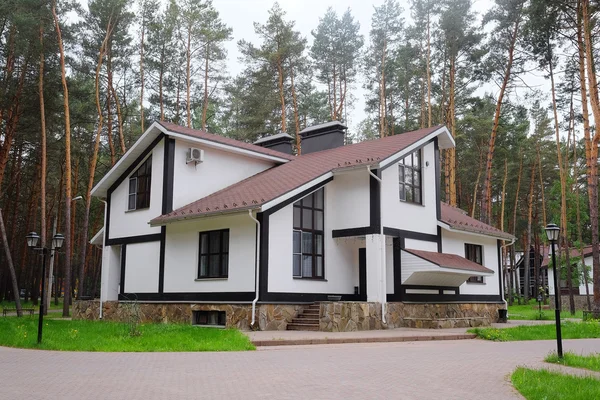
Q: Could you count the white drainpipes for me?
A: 4